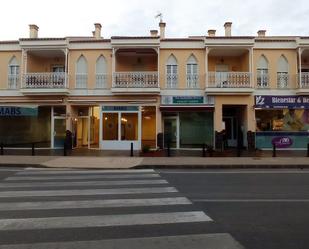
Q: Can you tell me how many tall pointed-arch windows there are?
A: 7